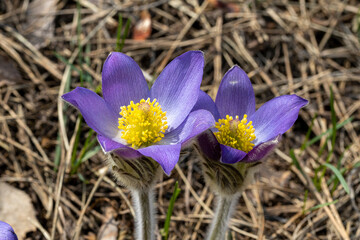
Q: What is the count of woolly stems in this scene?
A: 2